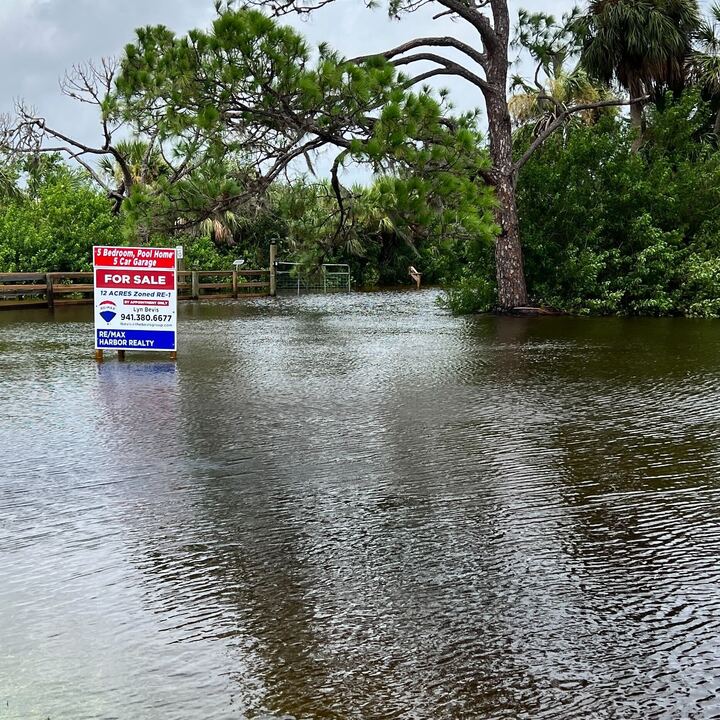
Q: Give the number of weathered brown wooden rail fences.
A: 1